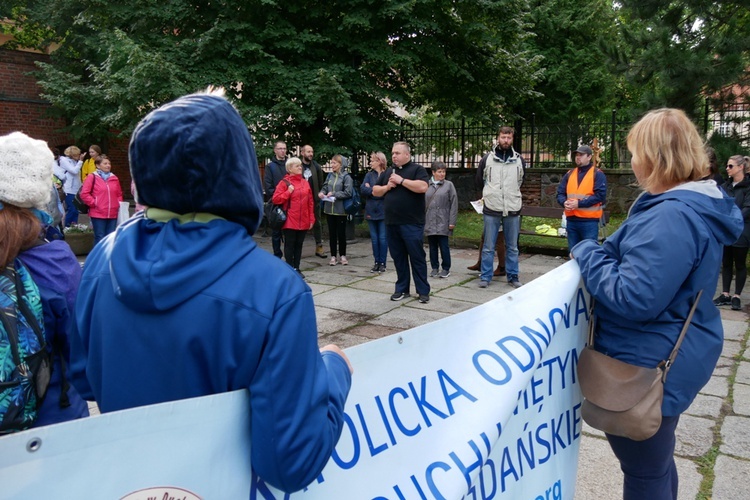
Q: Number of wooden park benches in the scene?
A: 1